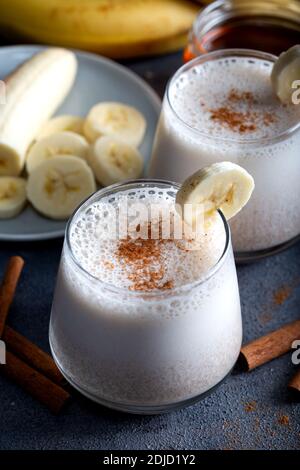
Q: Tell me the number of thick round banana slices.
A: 8